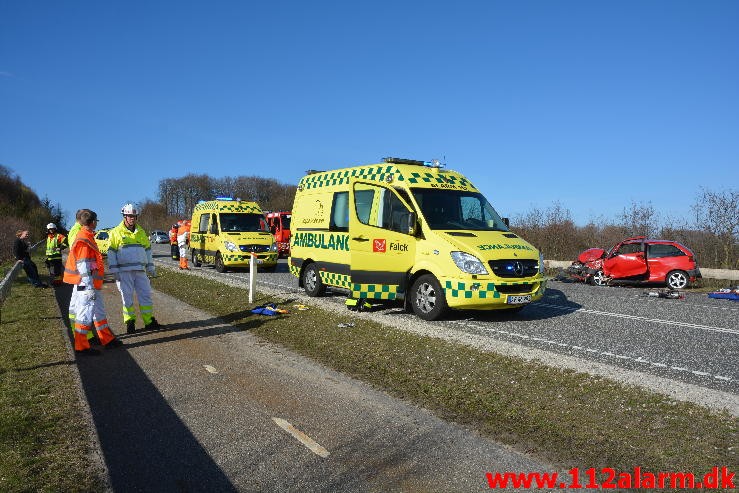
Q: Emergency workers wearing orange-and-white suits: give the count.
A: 2